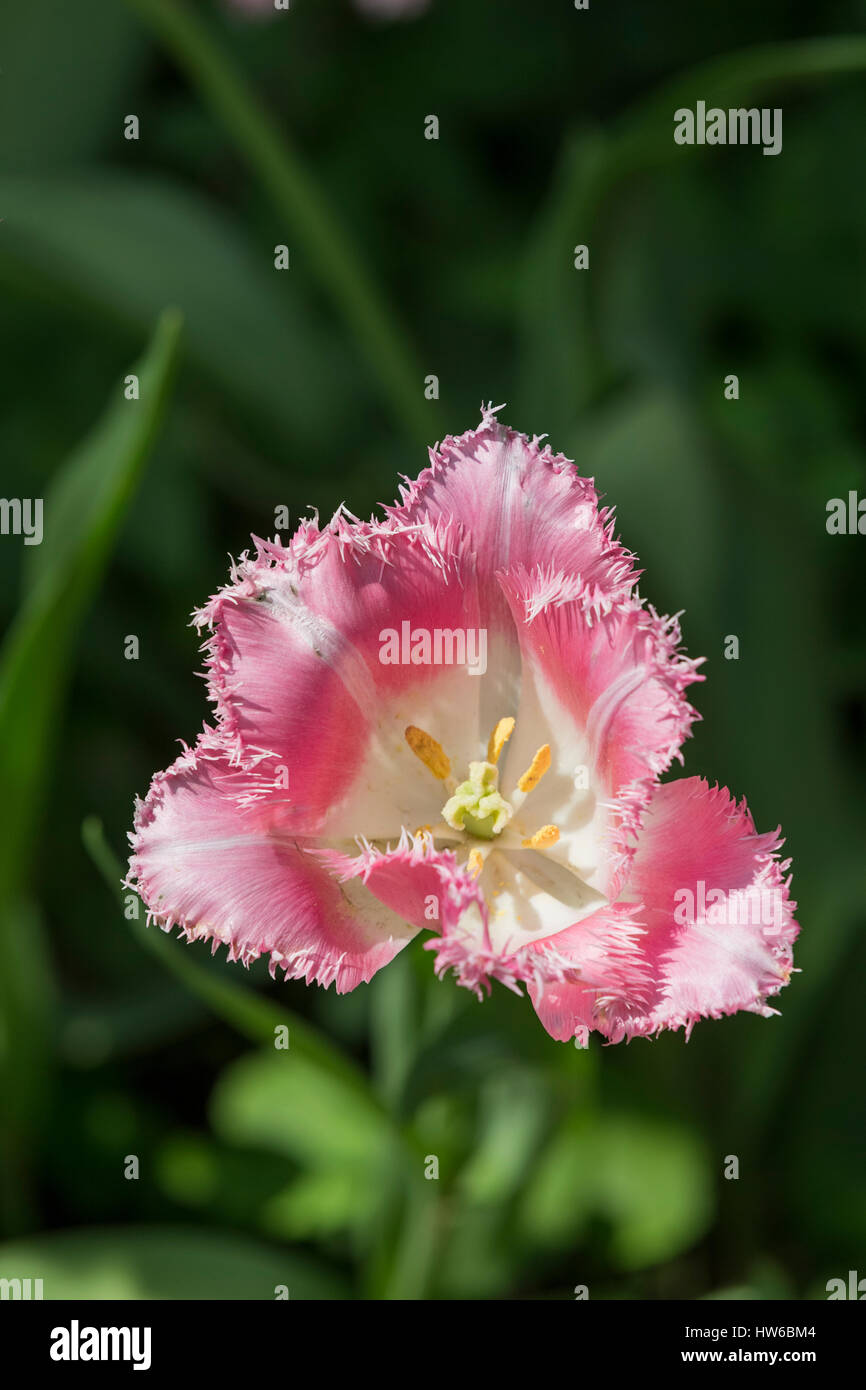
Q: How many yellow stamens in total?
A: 6